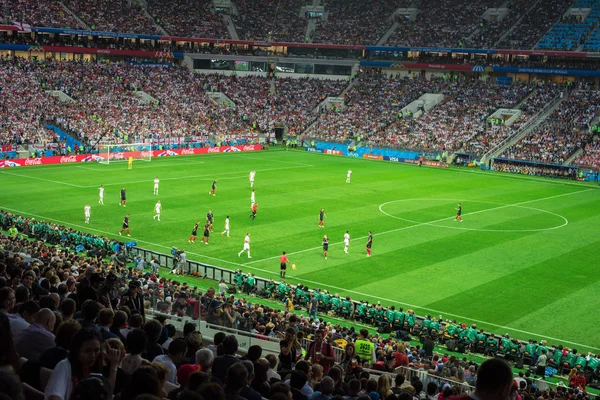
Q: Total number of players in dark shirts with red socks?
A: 10